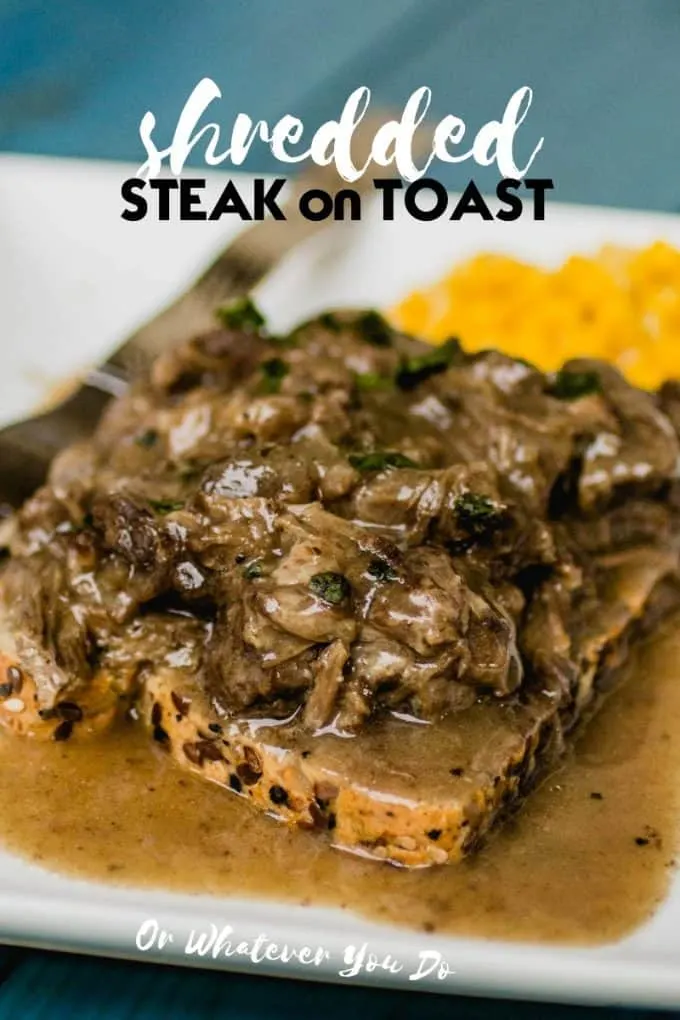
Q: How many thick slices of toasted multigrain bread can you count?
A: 2